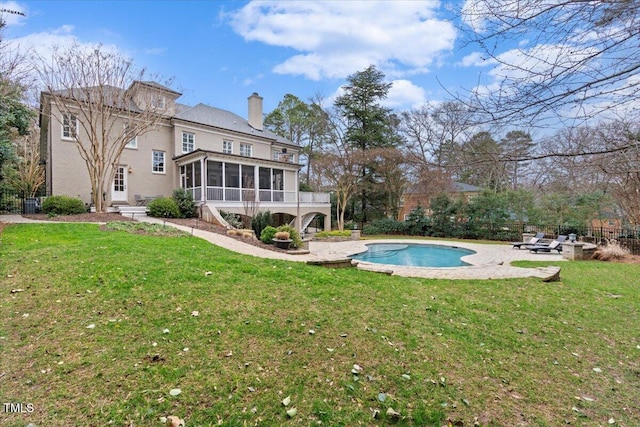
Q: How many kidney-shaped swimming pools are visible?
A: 1